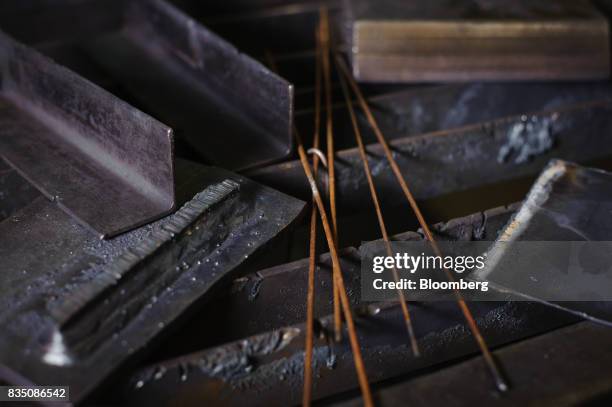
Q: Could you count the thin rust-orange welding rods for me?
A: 5